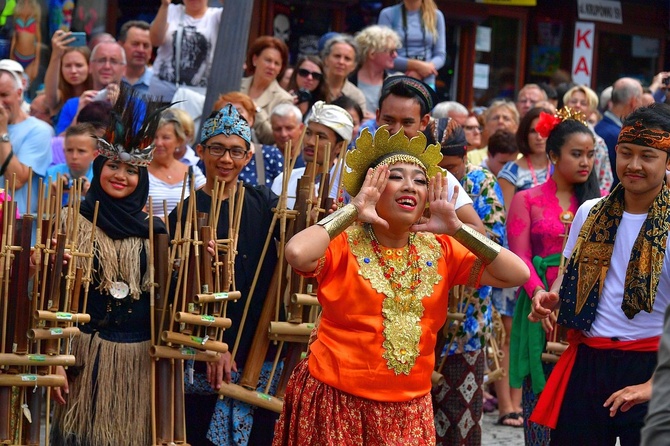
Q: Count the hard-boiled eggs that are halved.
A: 0